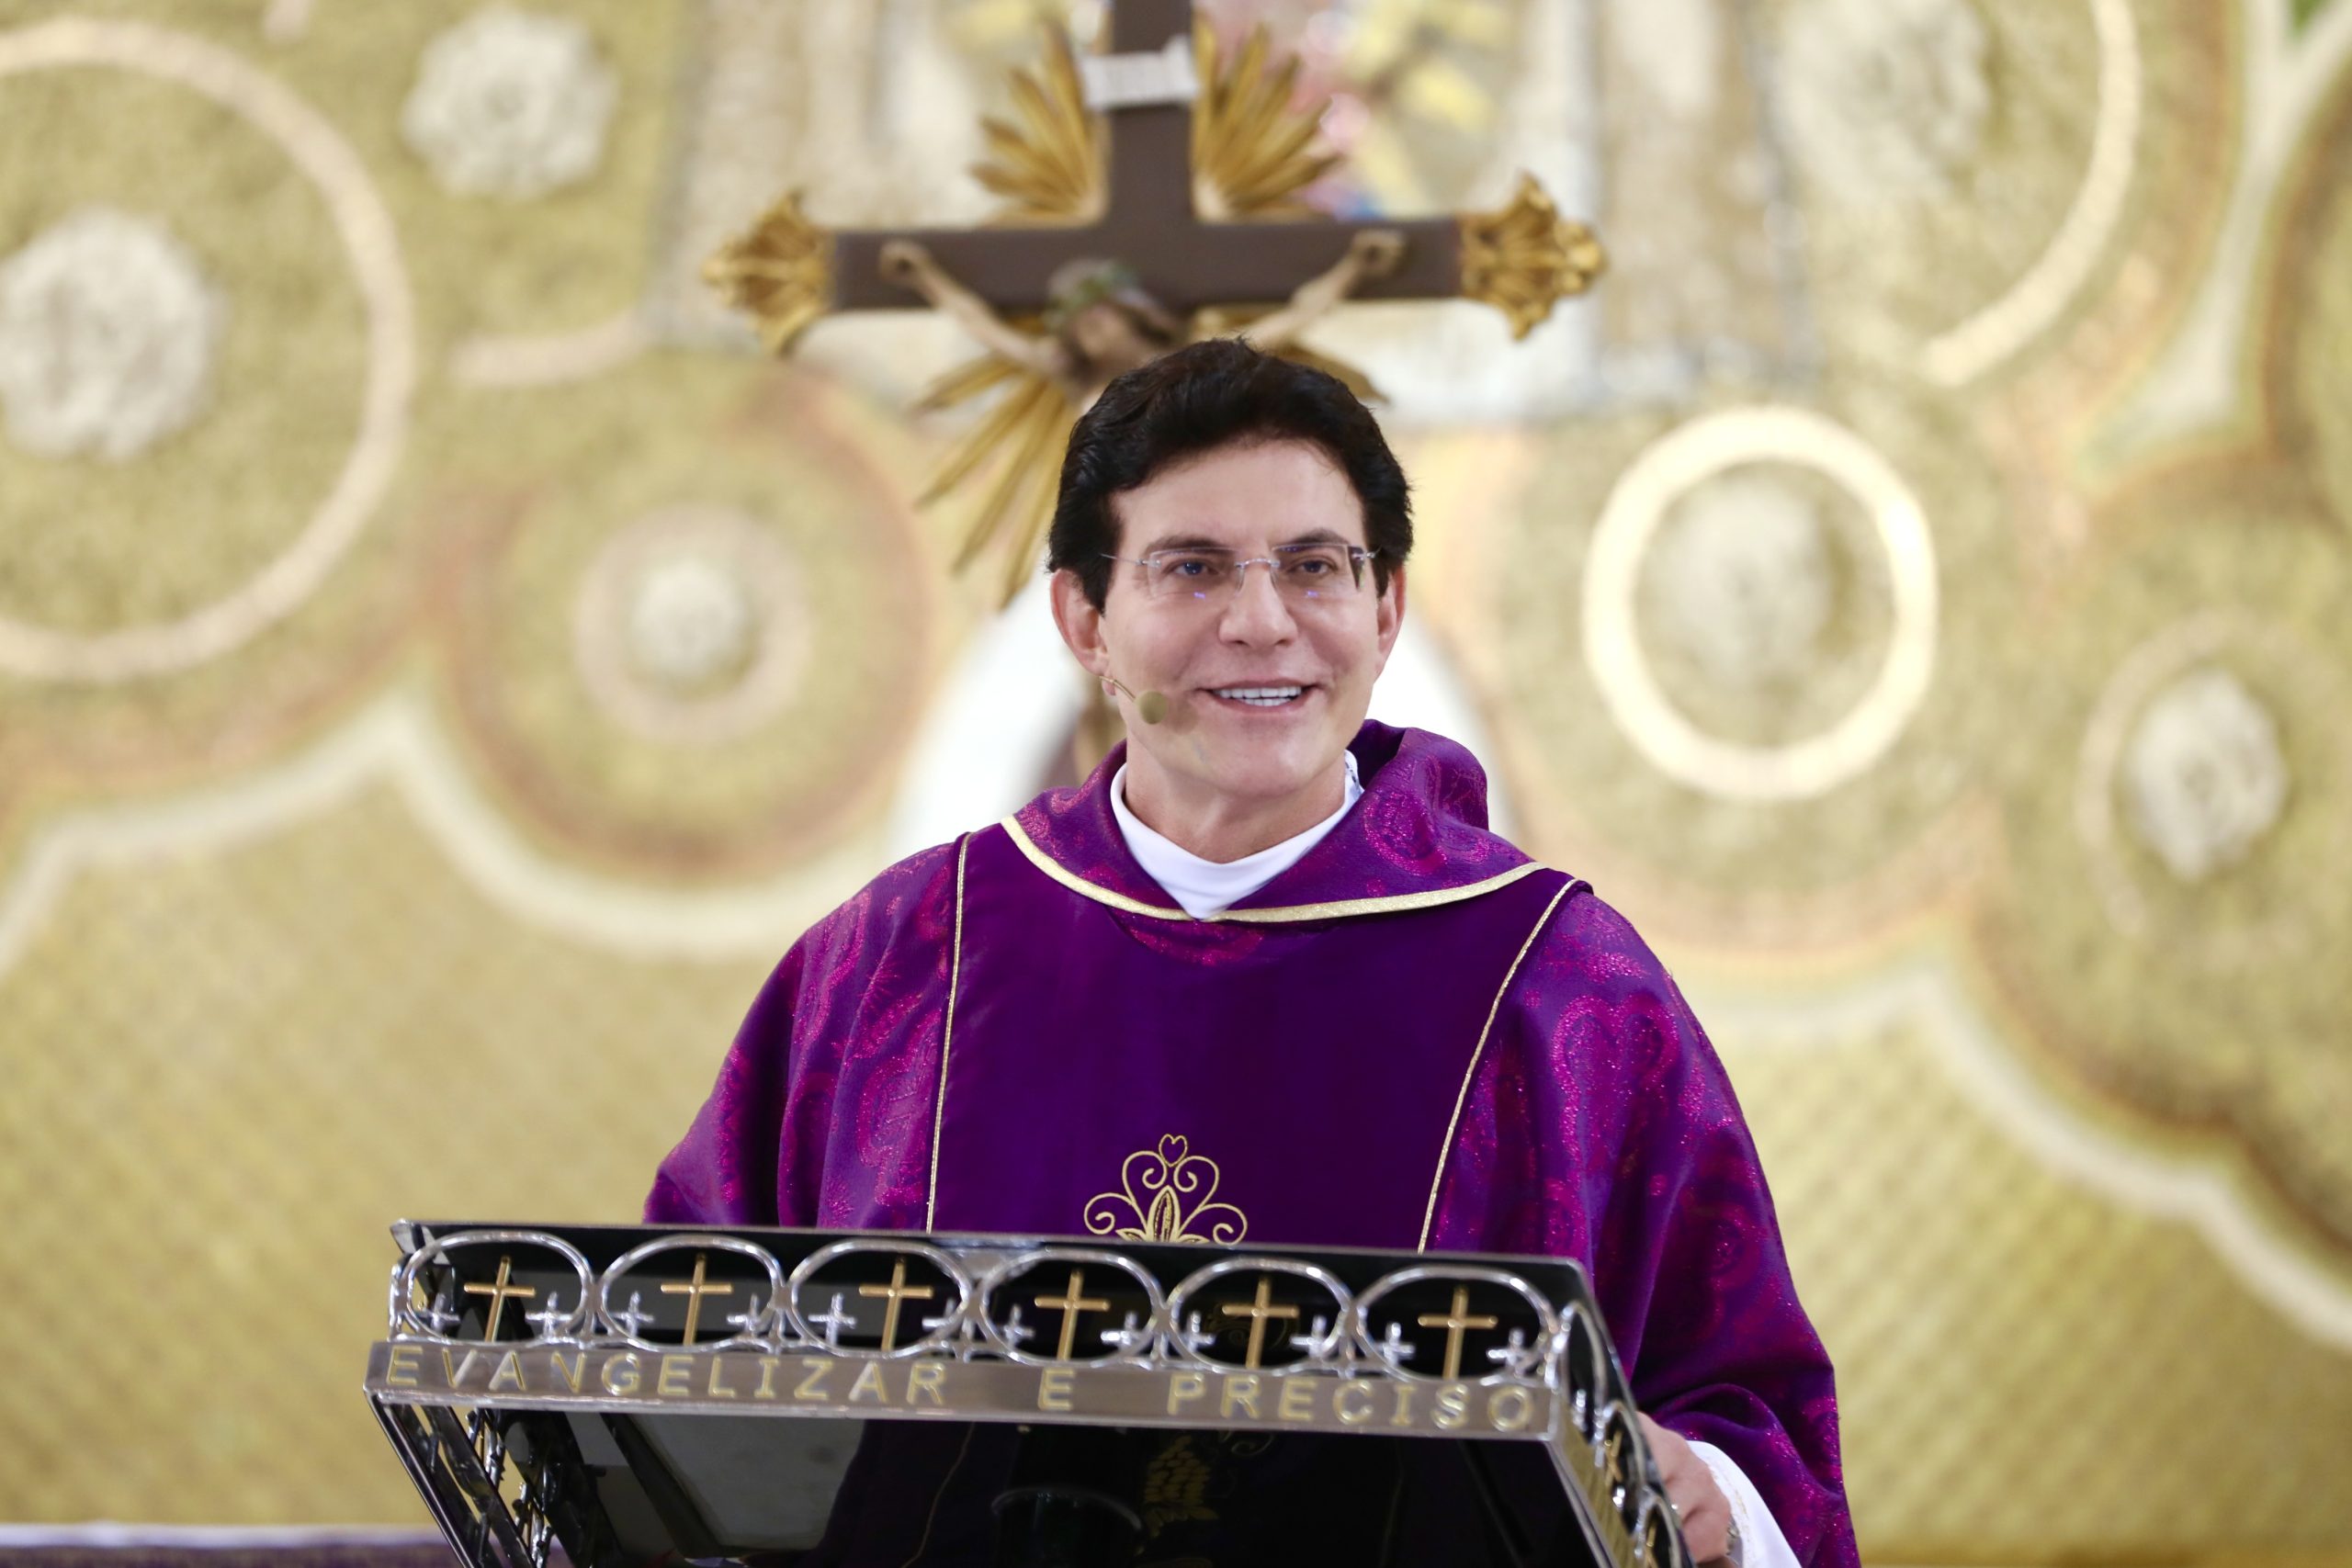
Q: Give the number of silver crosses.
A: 12